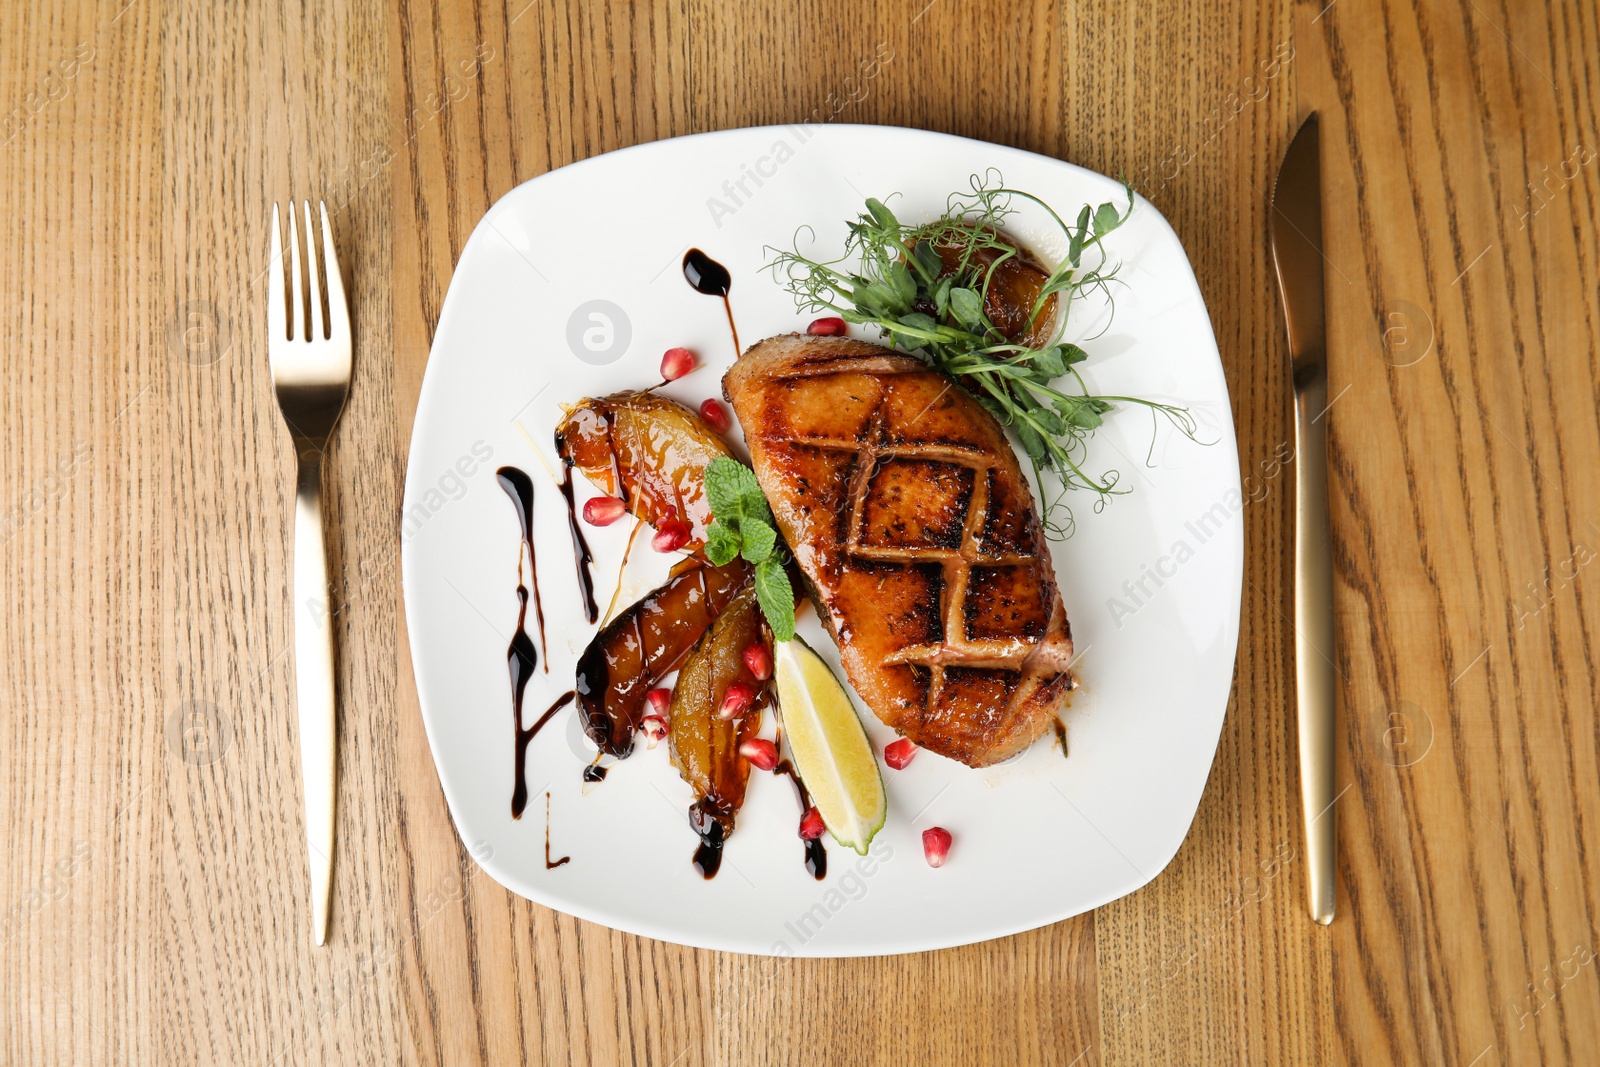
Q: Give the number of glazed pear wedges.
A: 3